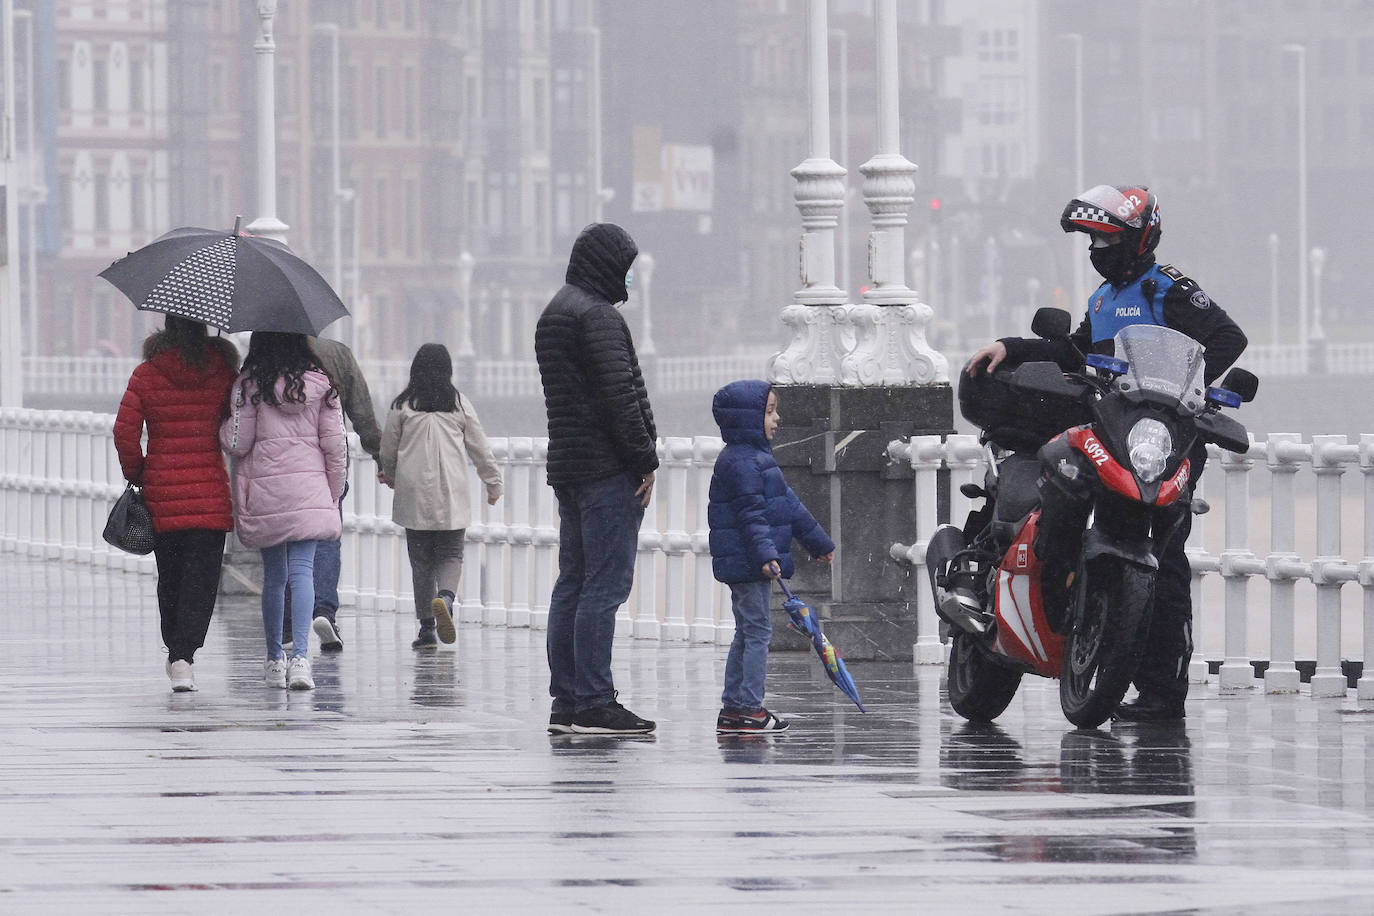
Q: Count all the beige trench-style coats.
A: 1